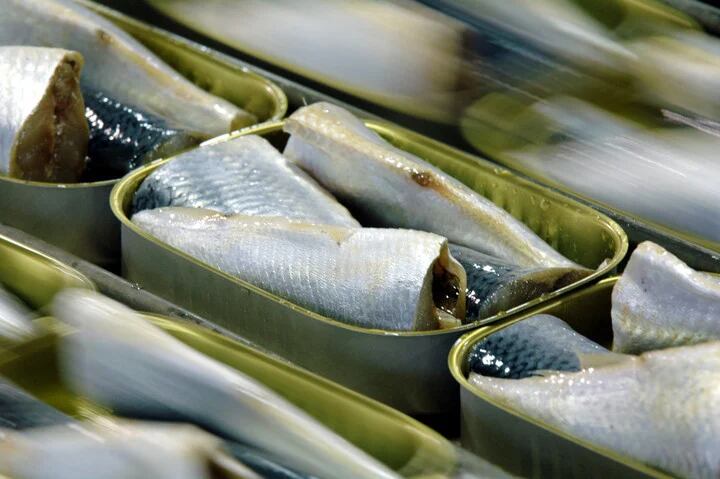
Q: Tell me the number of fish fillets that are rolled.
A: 0